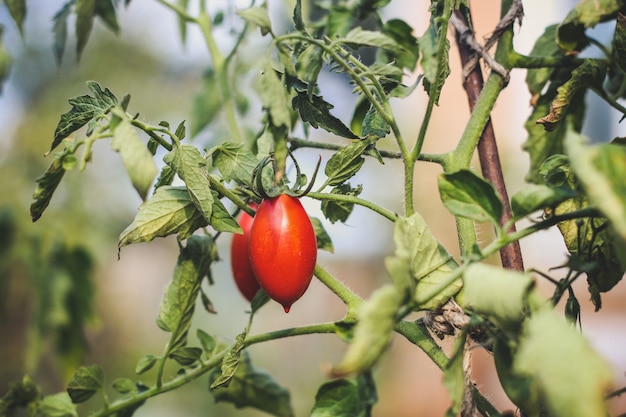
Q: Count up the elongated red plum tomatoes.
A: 2